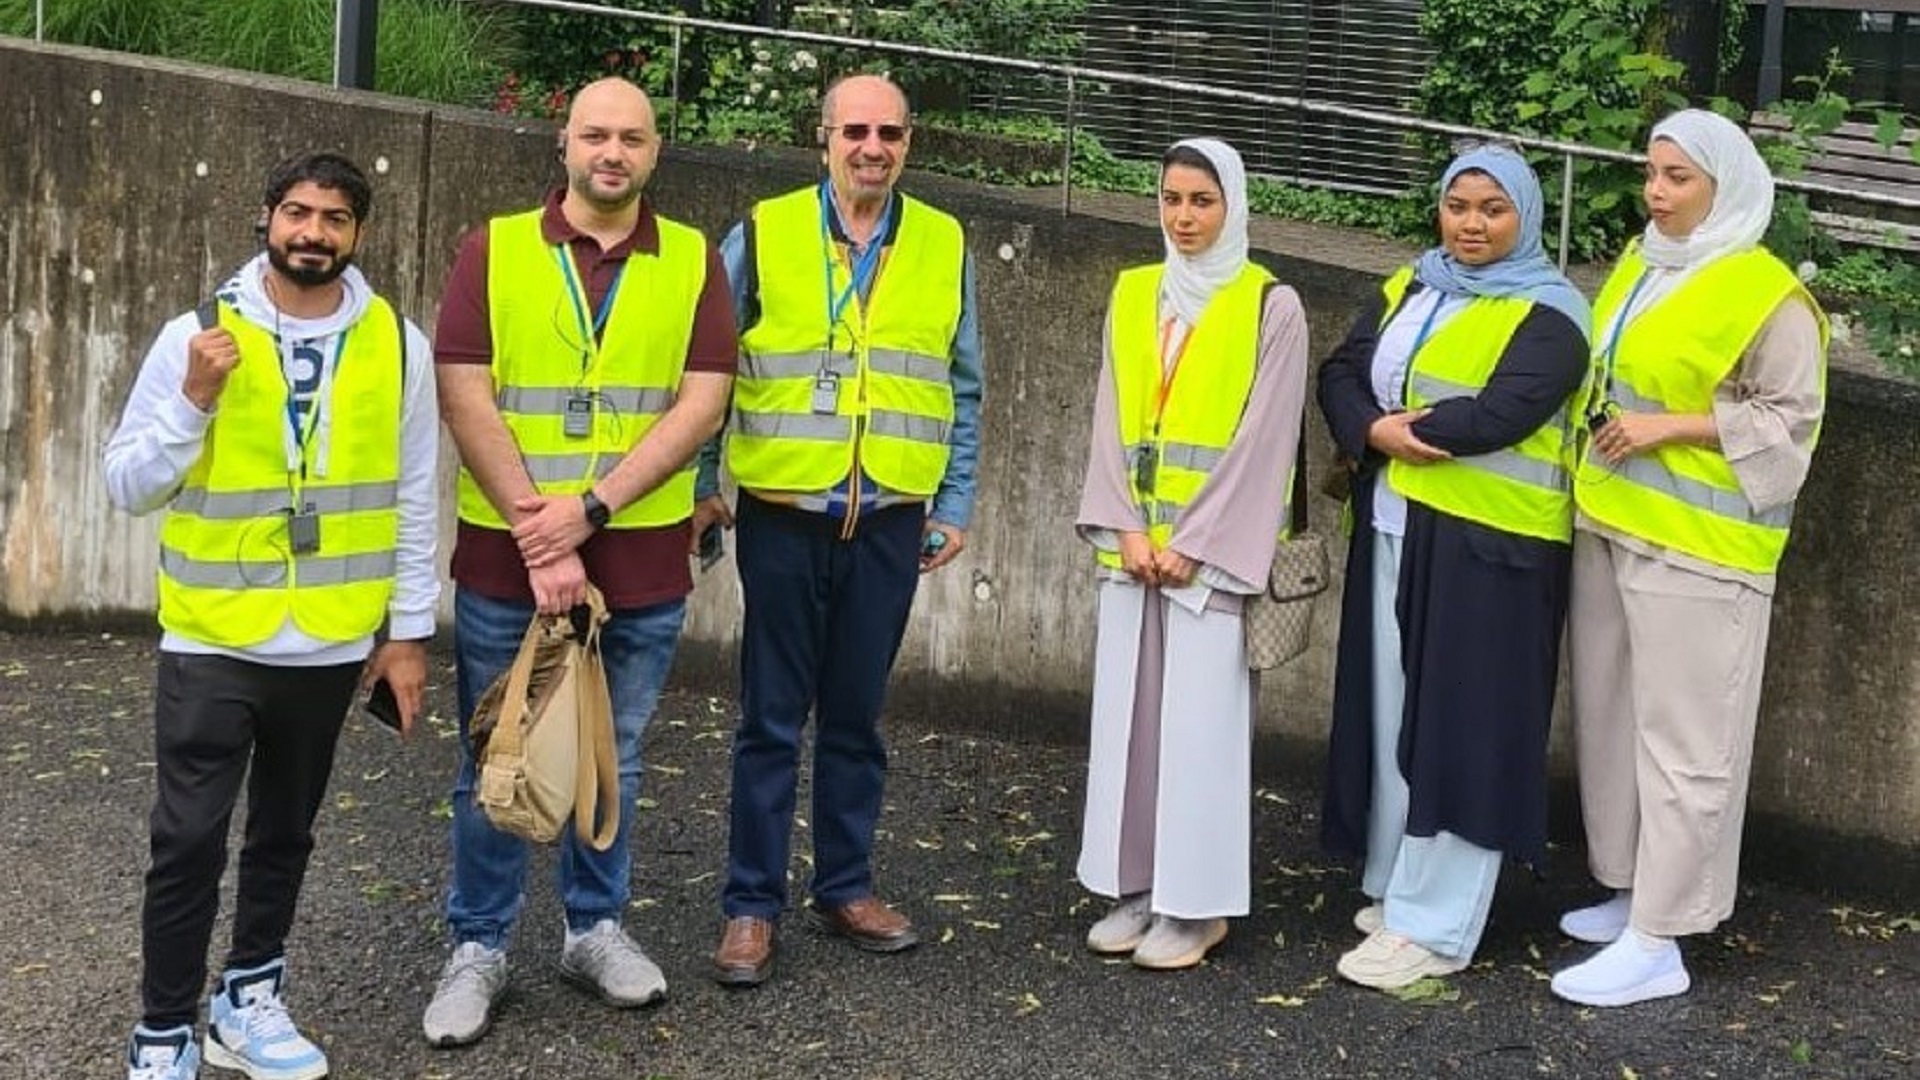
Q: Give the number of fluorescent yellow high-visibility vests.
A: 6